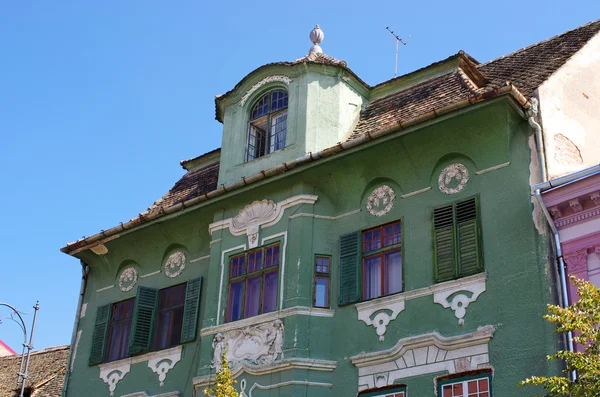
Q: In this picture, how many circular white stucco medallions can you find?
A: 4